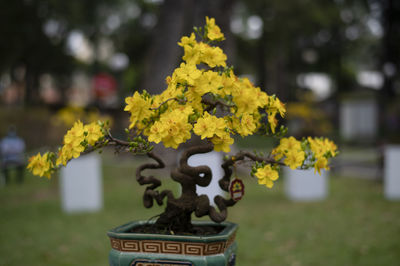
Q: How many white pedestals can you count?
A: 4